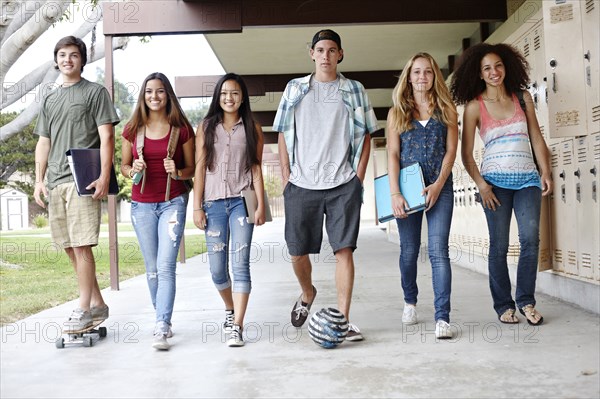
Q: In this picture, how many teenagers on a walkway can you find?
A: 6